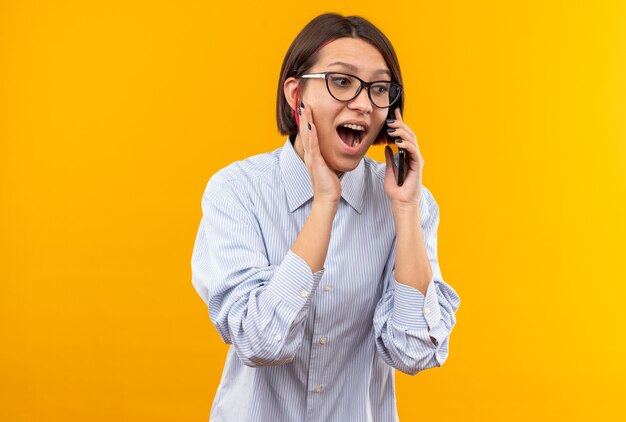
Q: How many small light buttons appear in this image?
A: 6